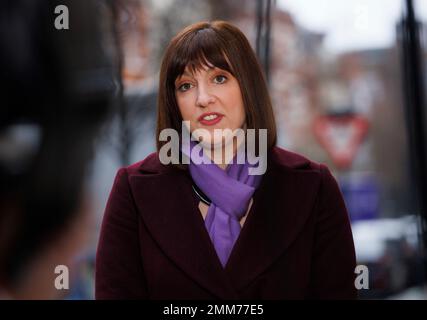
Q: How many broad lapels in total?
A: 2